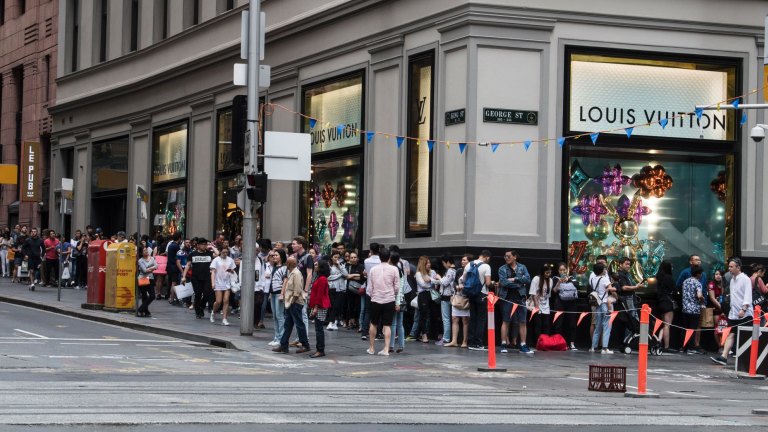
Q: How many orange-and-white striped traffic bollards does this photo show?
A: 3